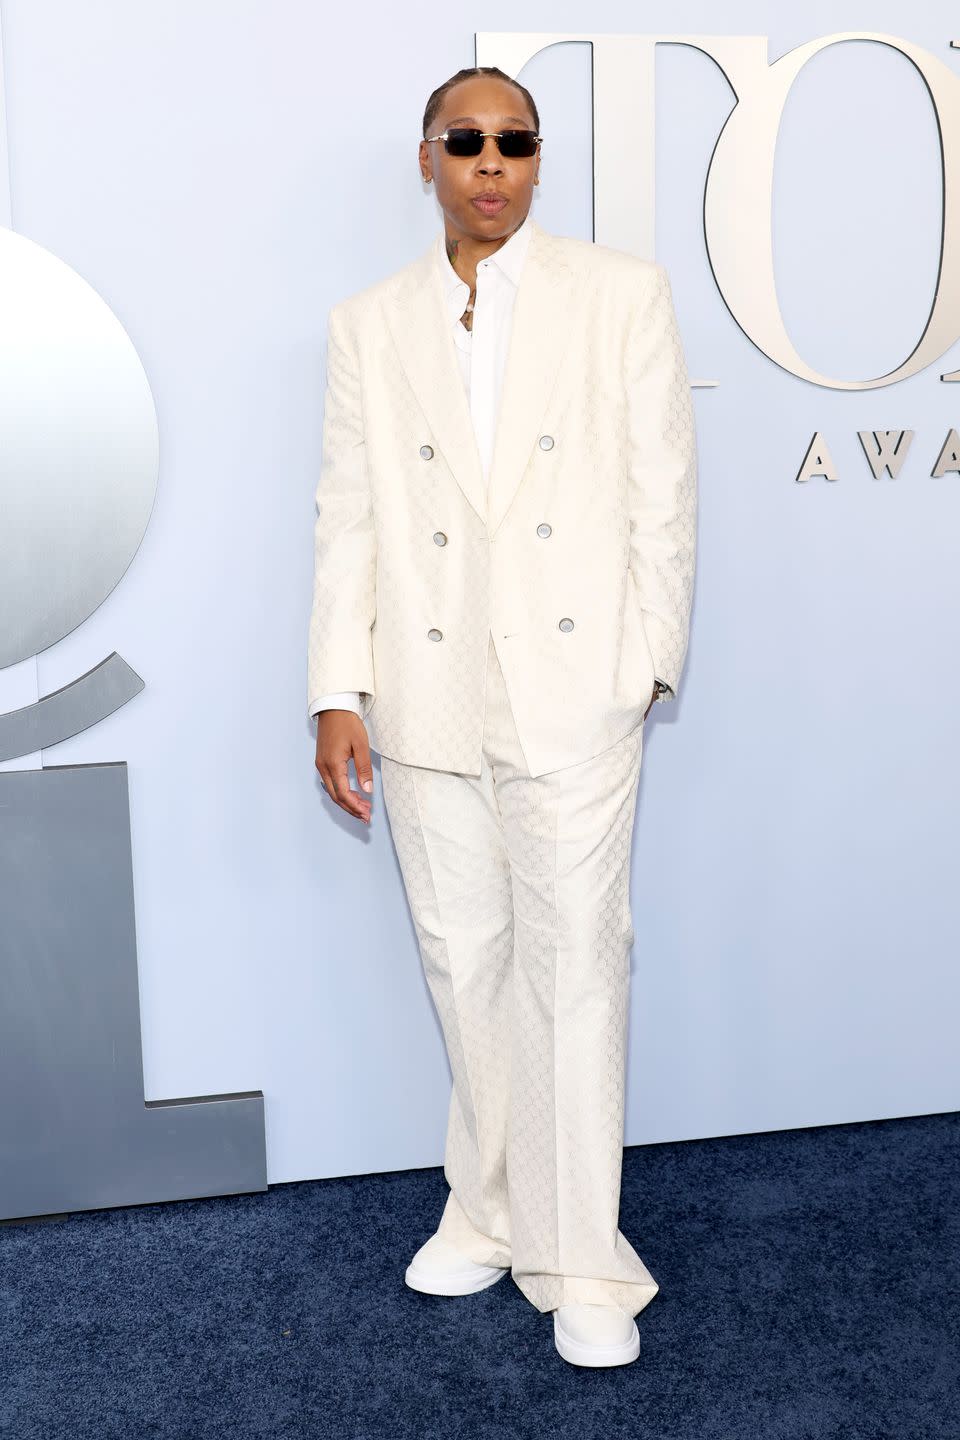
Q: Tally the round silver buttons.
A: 6